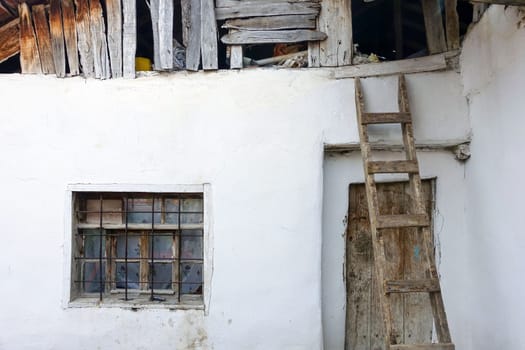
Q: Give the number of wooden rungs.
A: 5